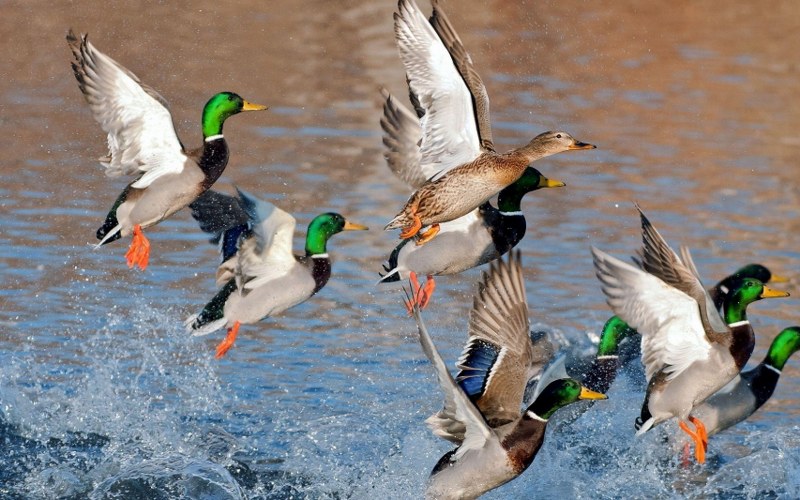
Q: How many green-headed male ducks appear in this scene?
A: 8